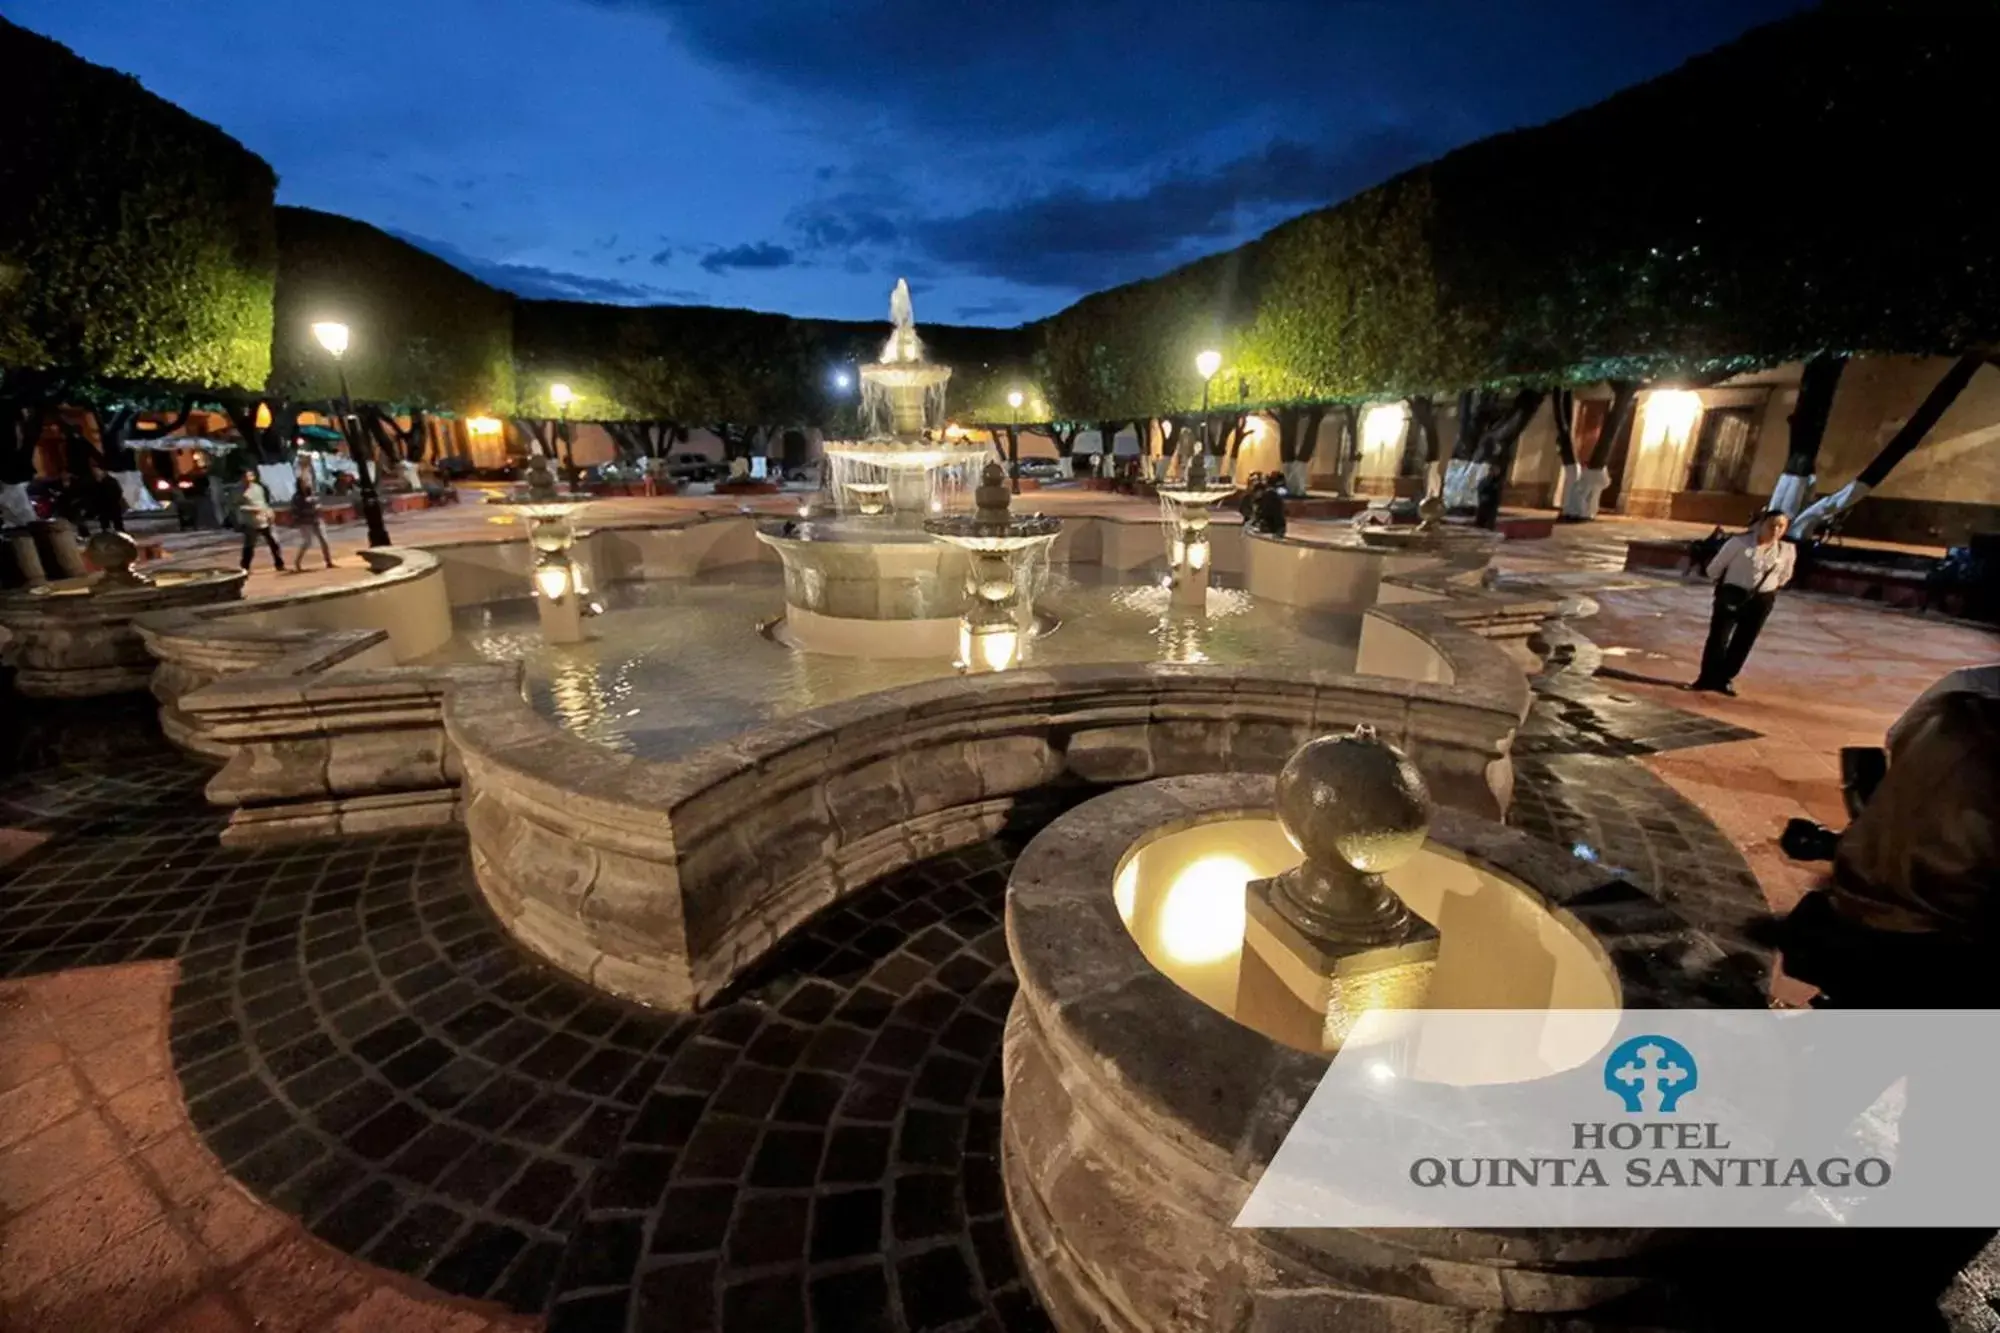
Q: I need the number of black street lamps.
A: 4